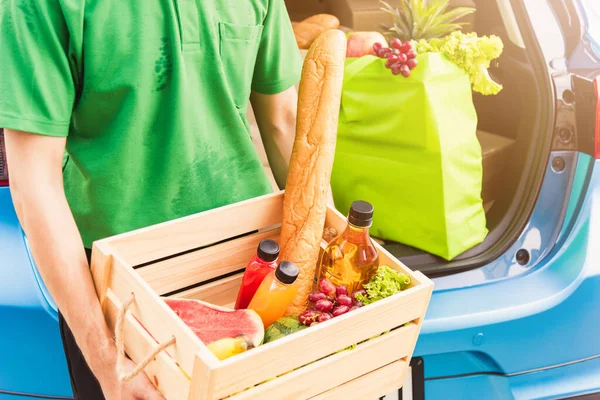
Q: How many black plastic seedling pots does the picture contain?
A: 0